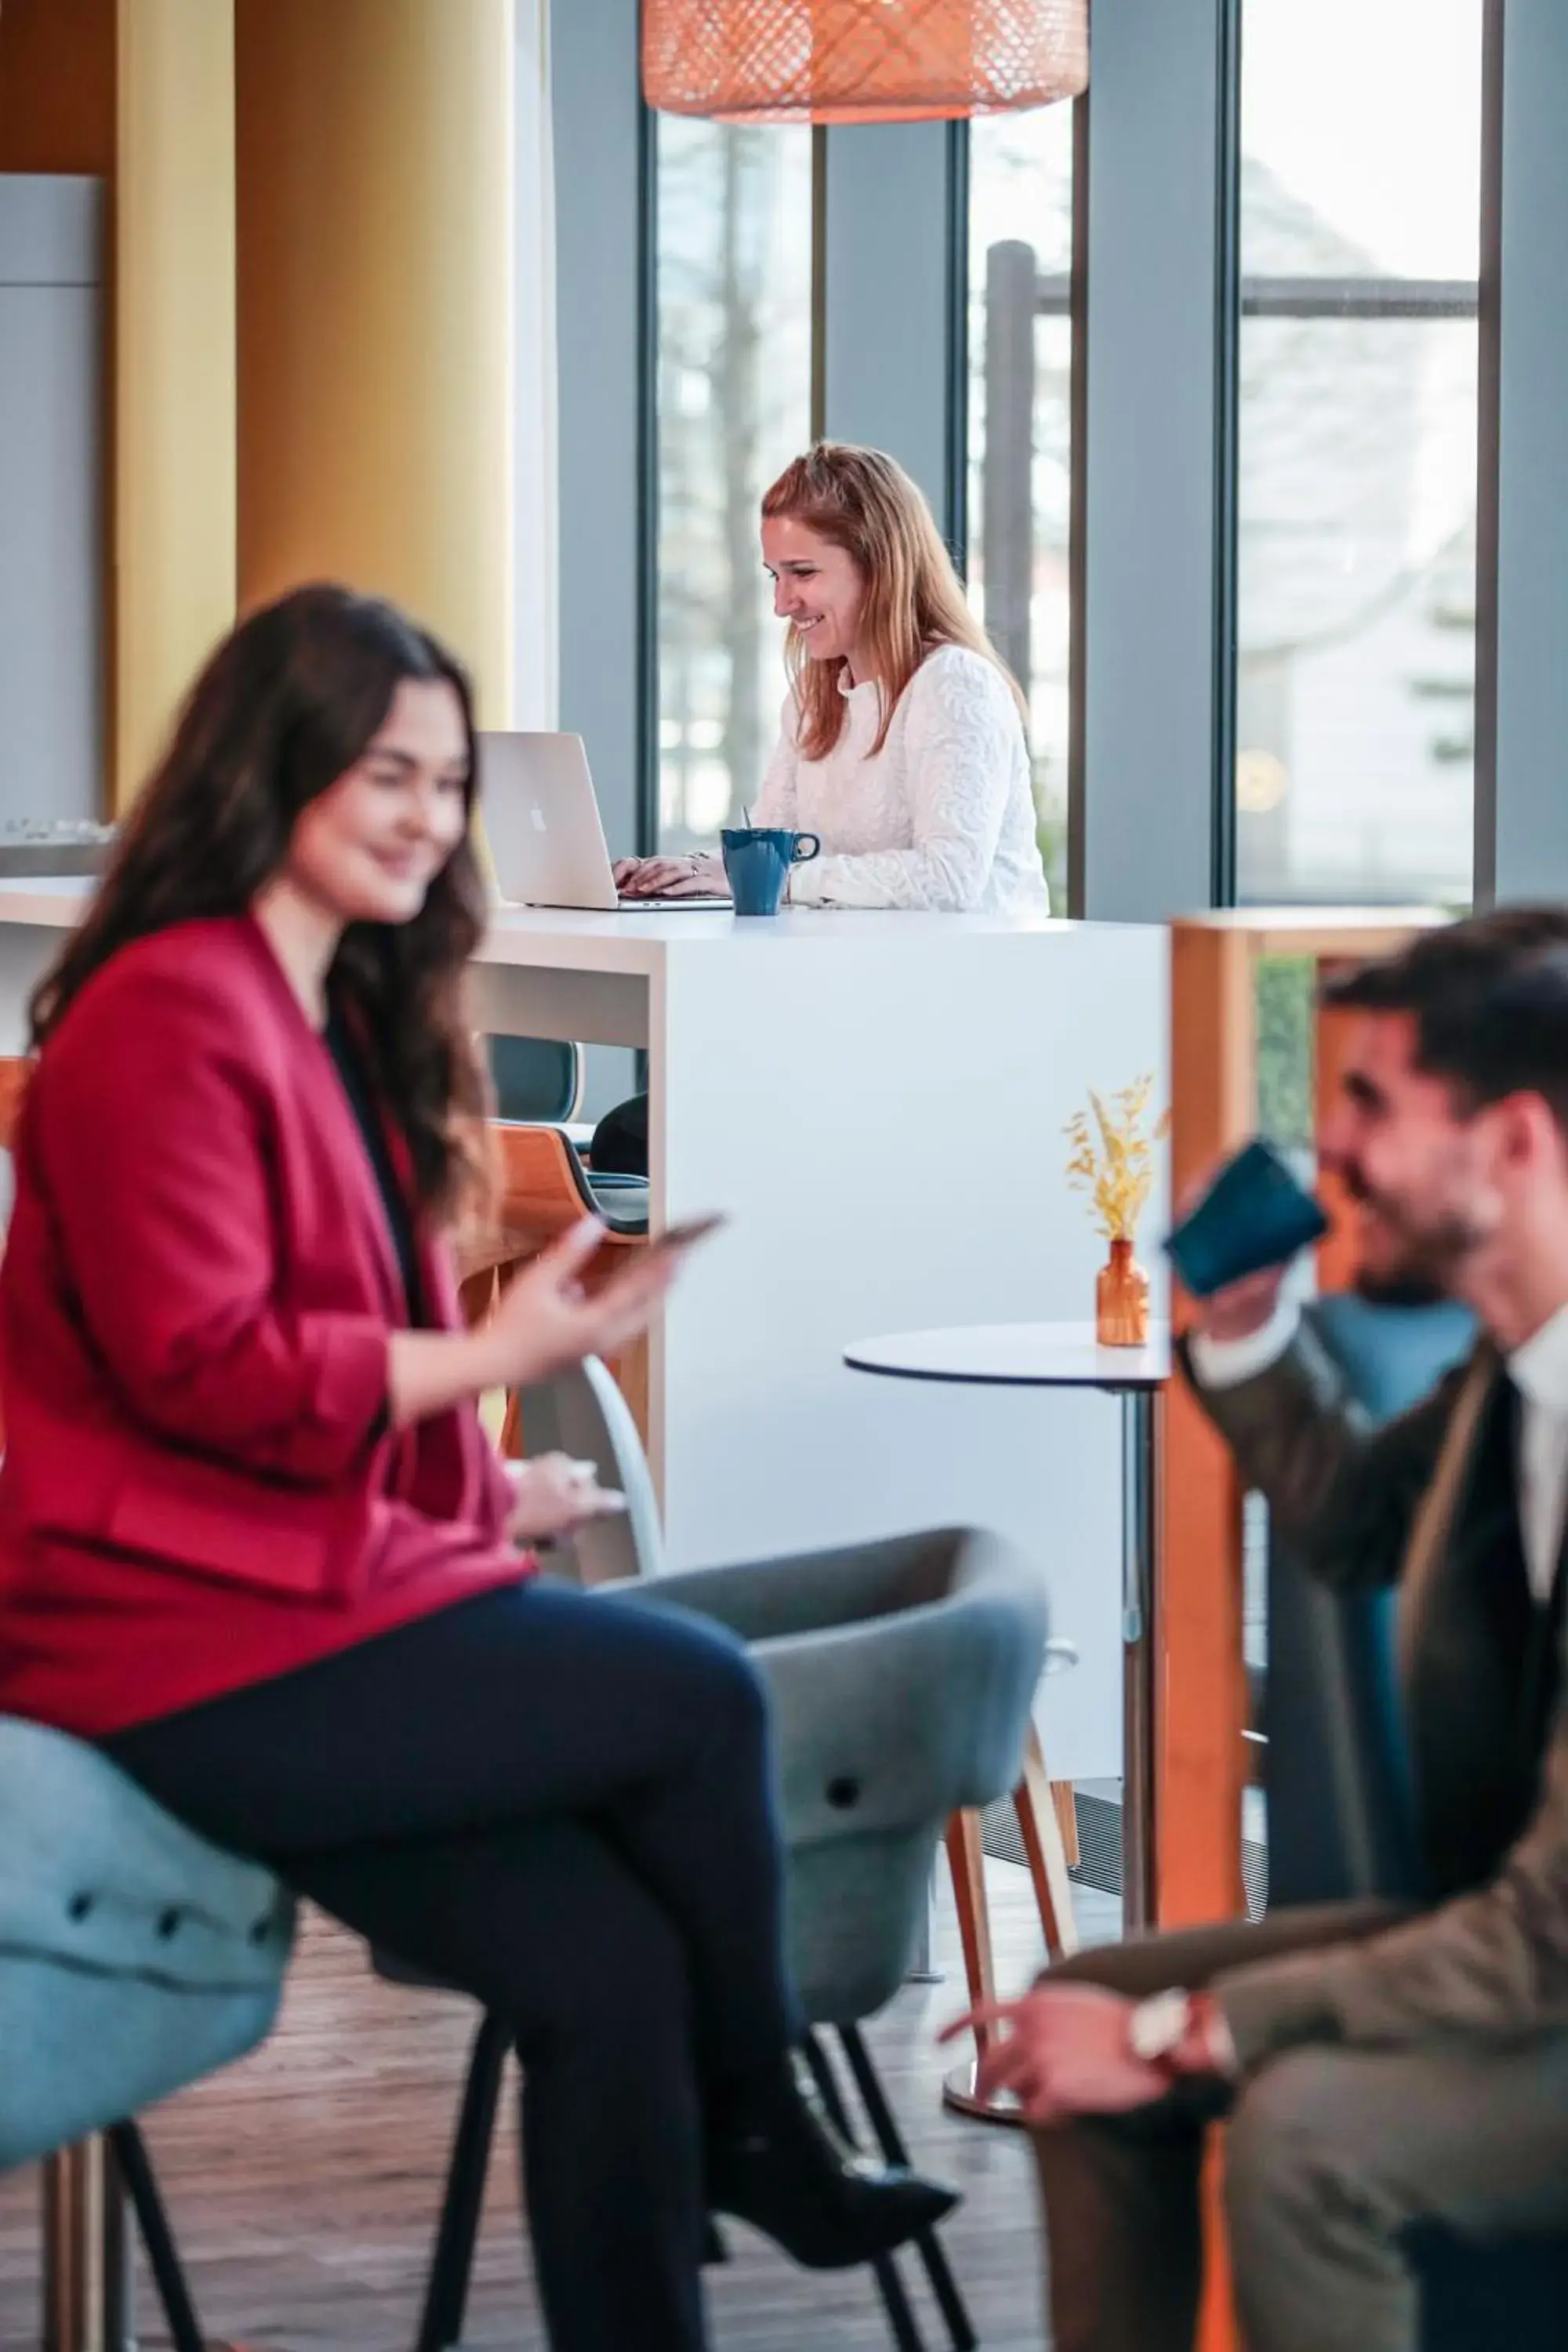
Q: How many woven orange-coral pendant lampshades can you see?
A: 1